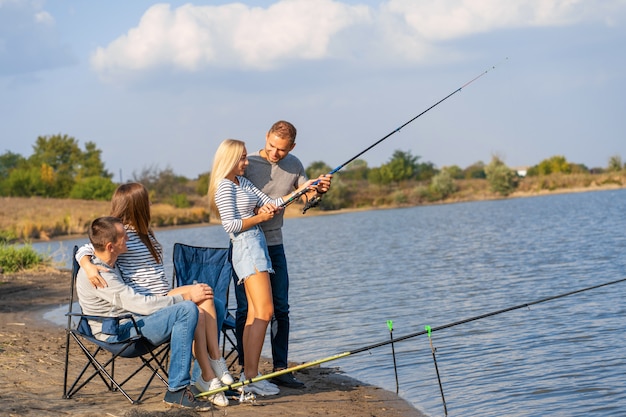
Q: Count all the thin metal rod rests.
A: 2